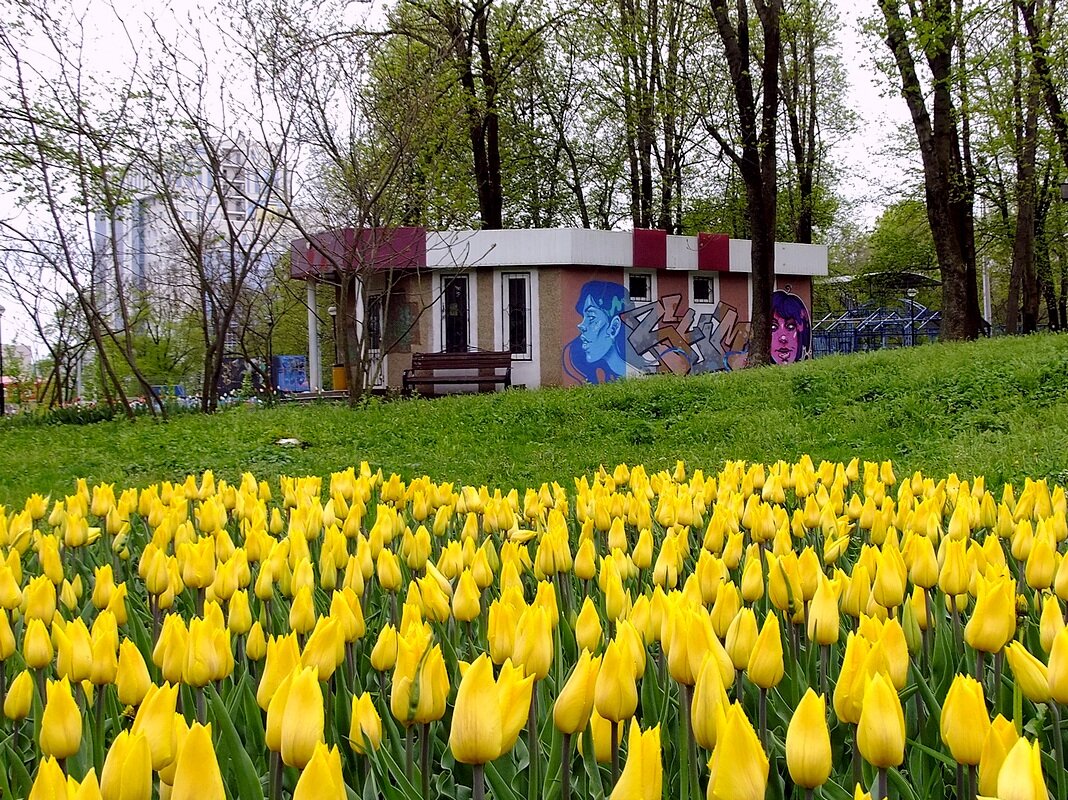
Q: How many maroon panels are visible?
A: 3